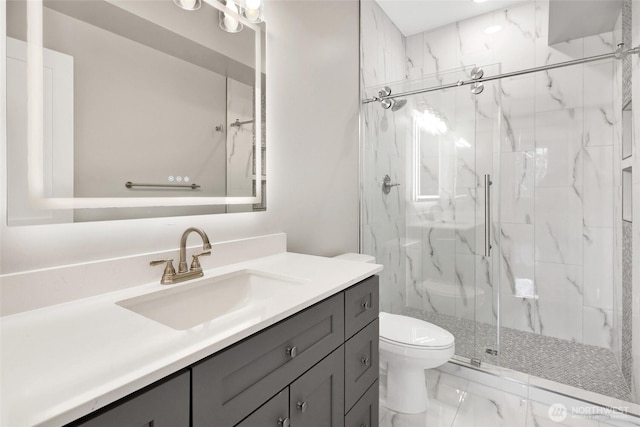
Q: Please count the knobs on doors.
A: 2